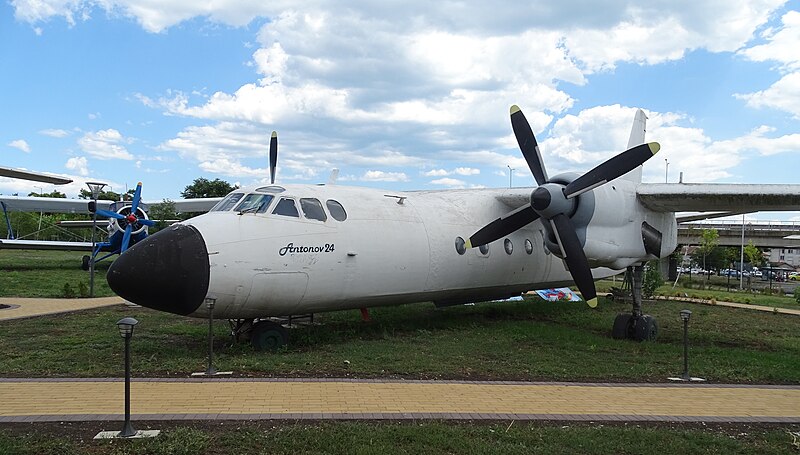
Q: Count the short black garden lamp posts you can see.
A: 3